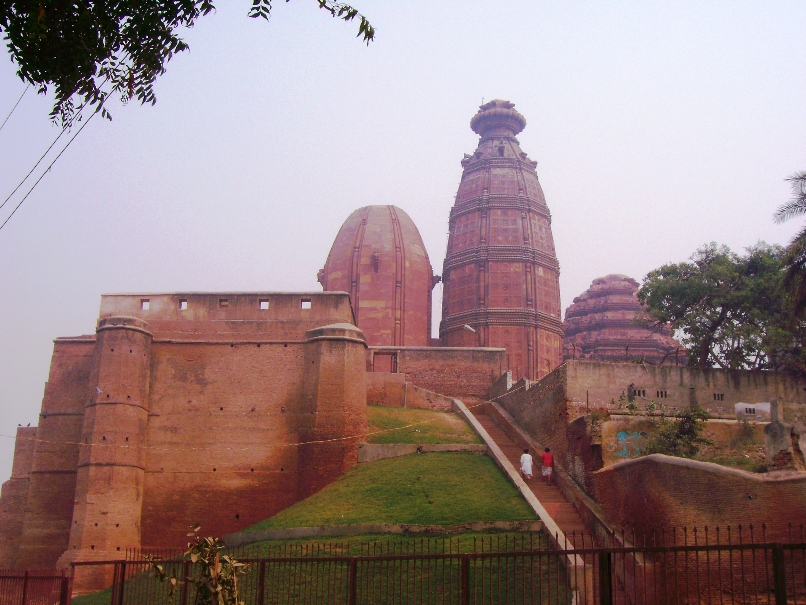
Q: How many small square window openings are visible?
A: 5